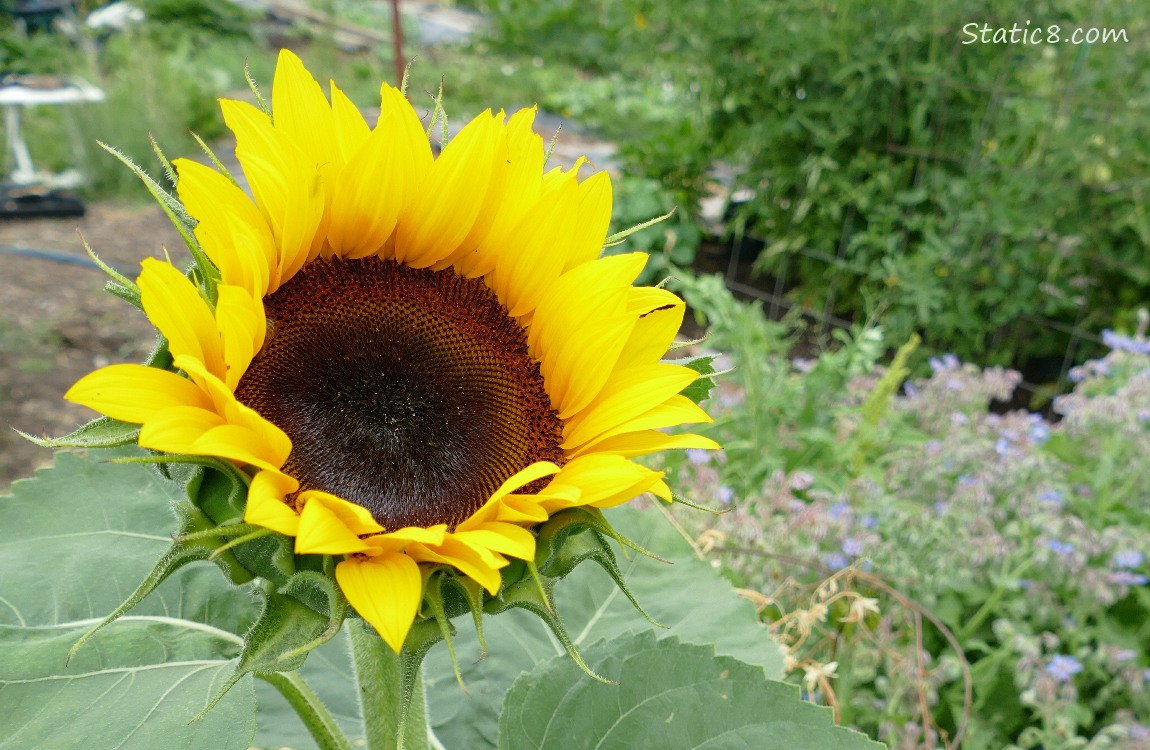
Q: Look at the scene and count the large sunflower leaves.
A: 3